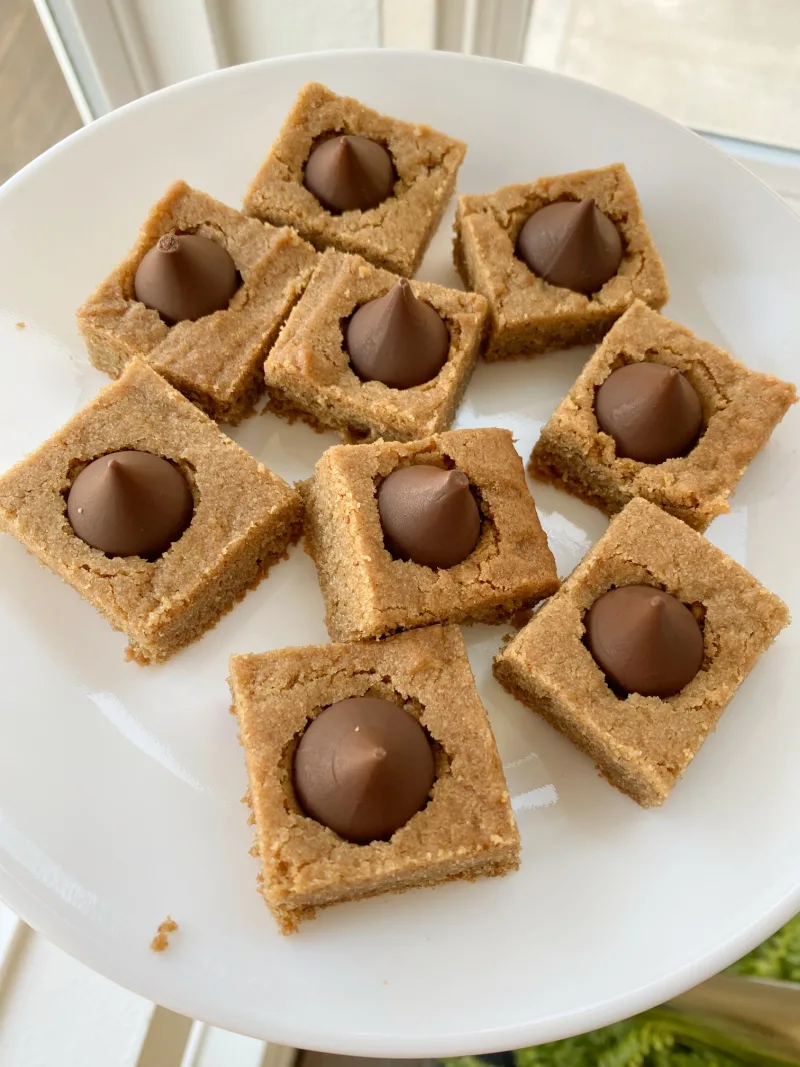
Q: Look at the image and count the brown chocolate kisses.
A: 9